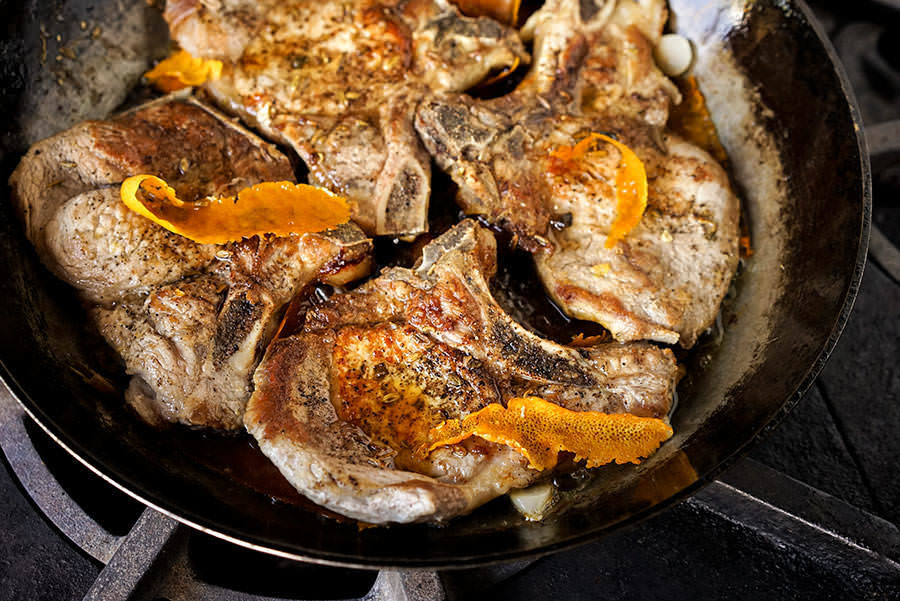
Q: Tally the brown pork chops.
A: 4